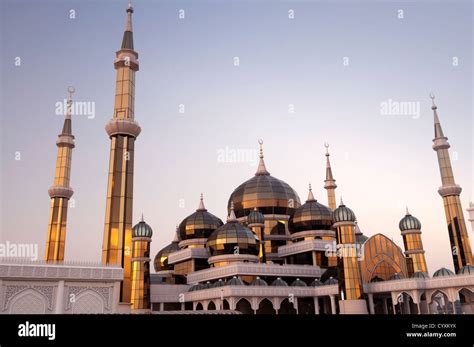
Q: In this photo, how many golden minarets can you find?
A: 4